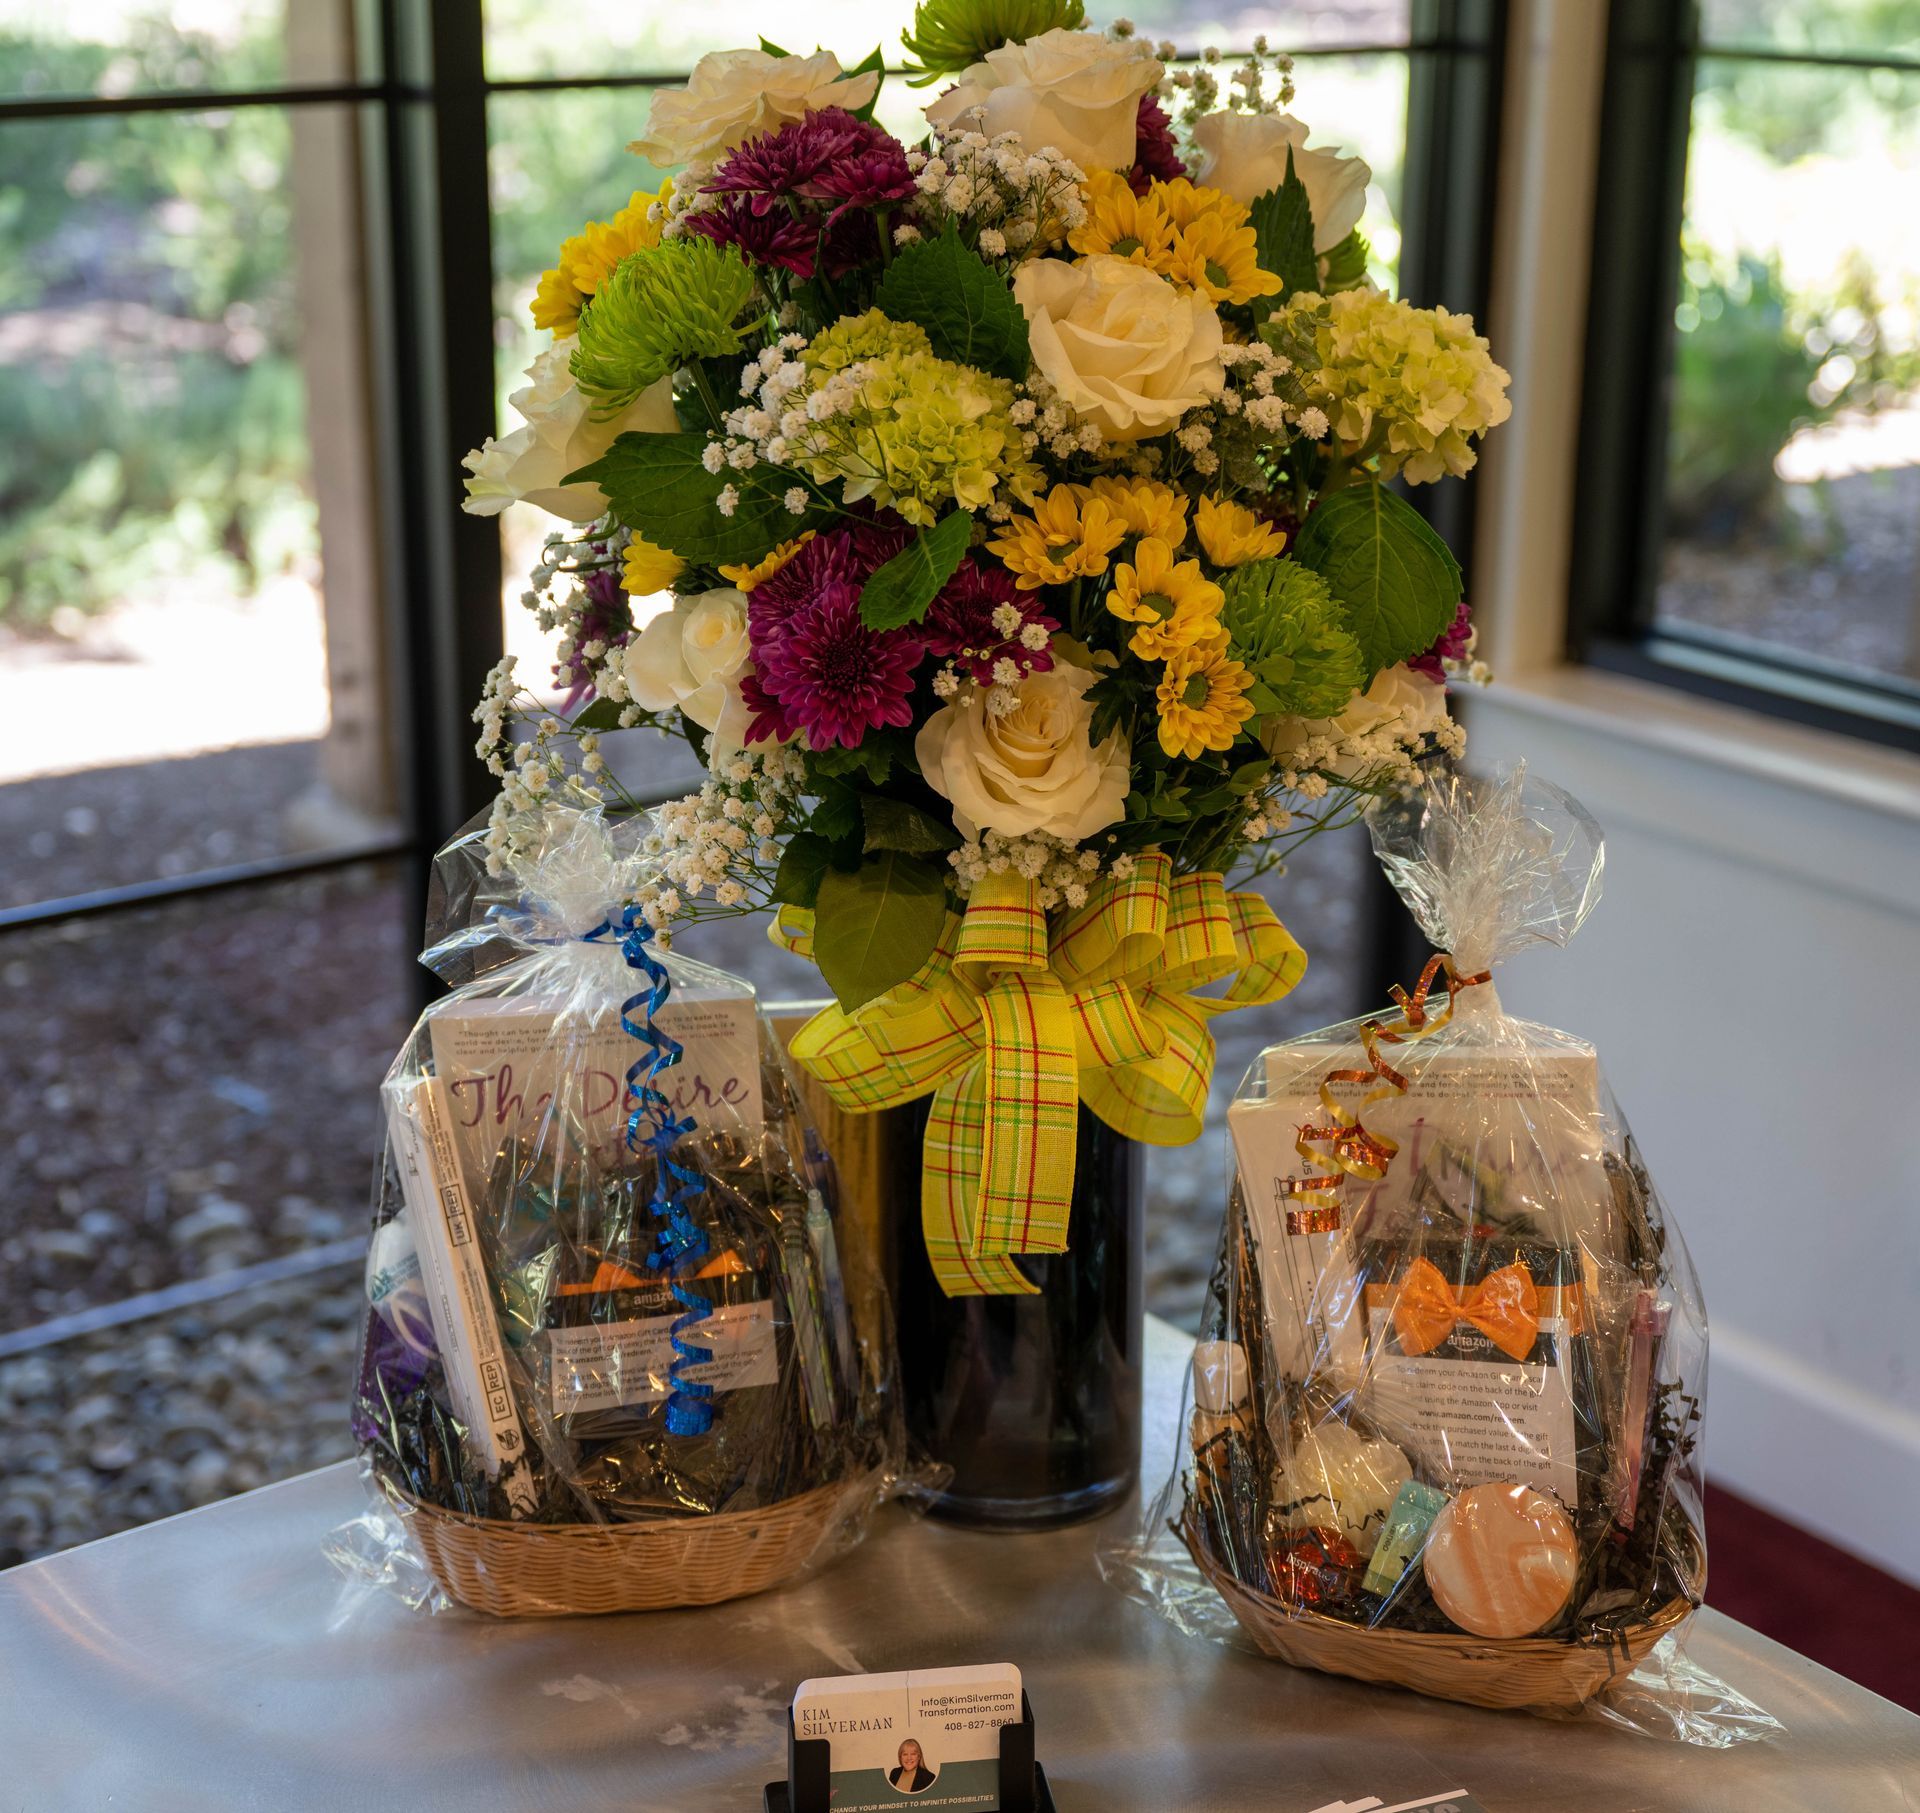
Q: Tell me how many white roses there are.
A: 8